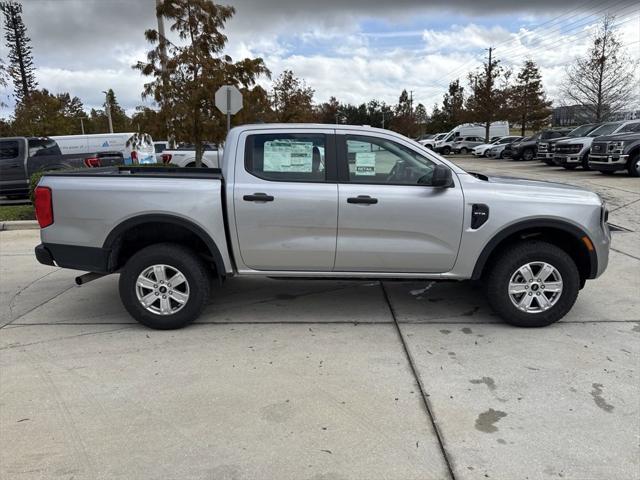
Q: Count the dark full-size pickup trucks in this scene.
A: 3